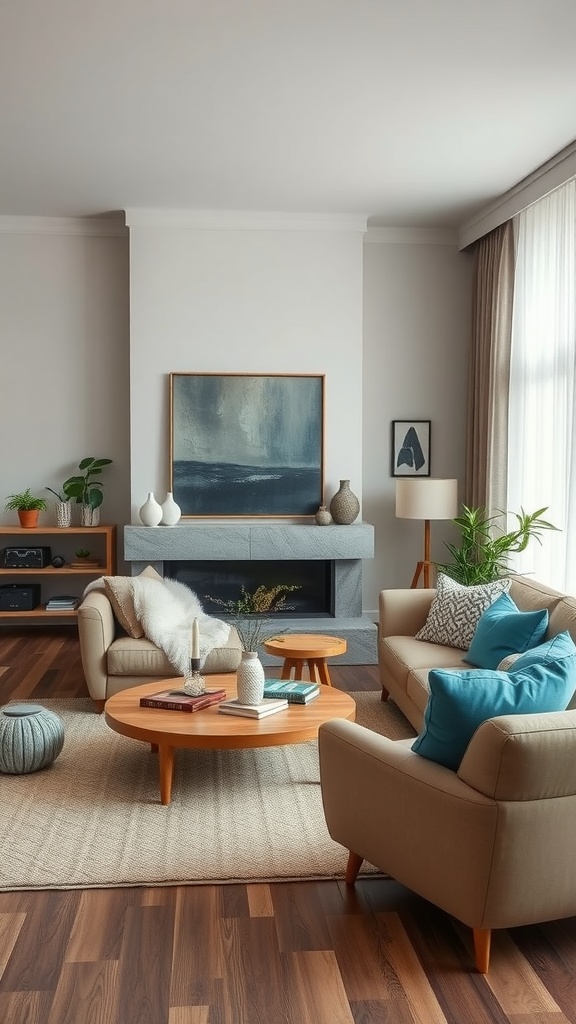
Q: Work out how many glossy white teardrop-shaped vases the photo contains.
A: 2